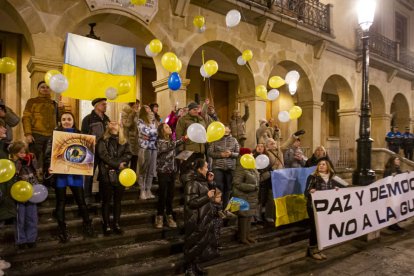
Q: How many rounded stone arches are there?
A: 7